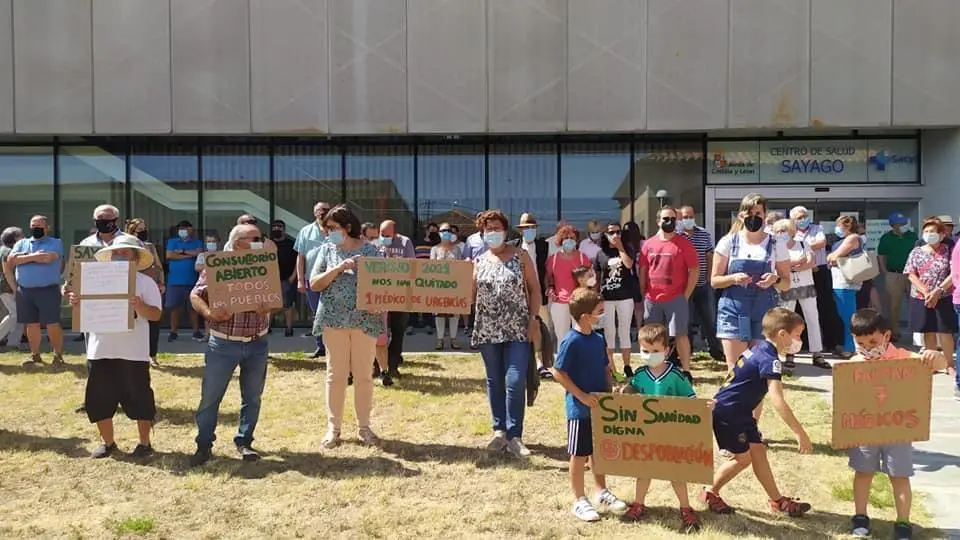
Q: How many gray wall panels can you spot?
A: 13